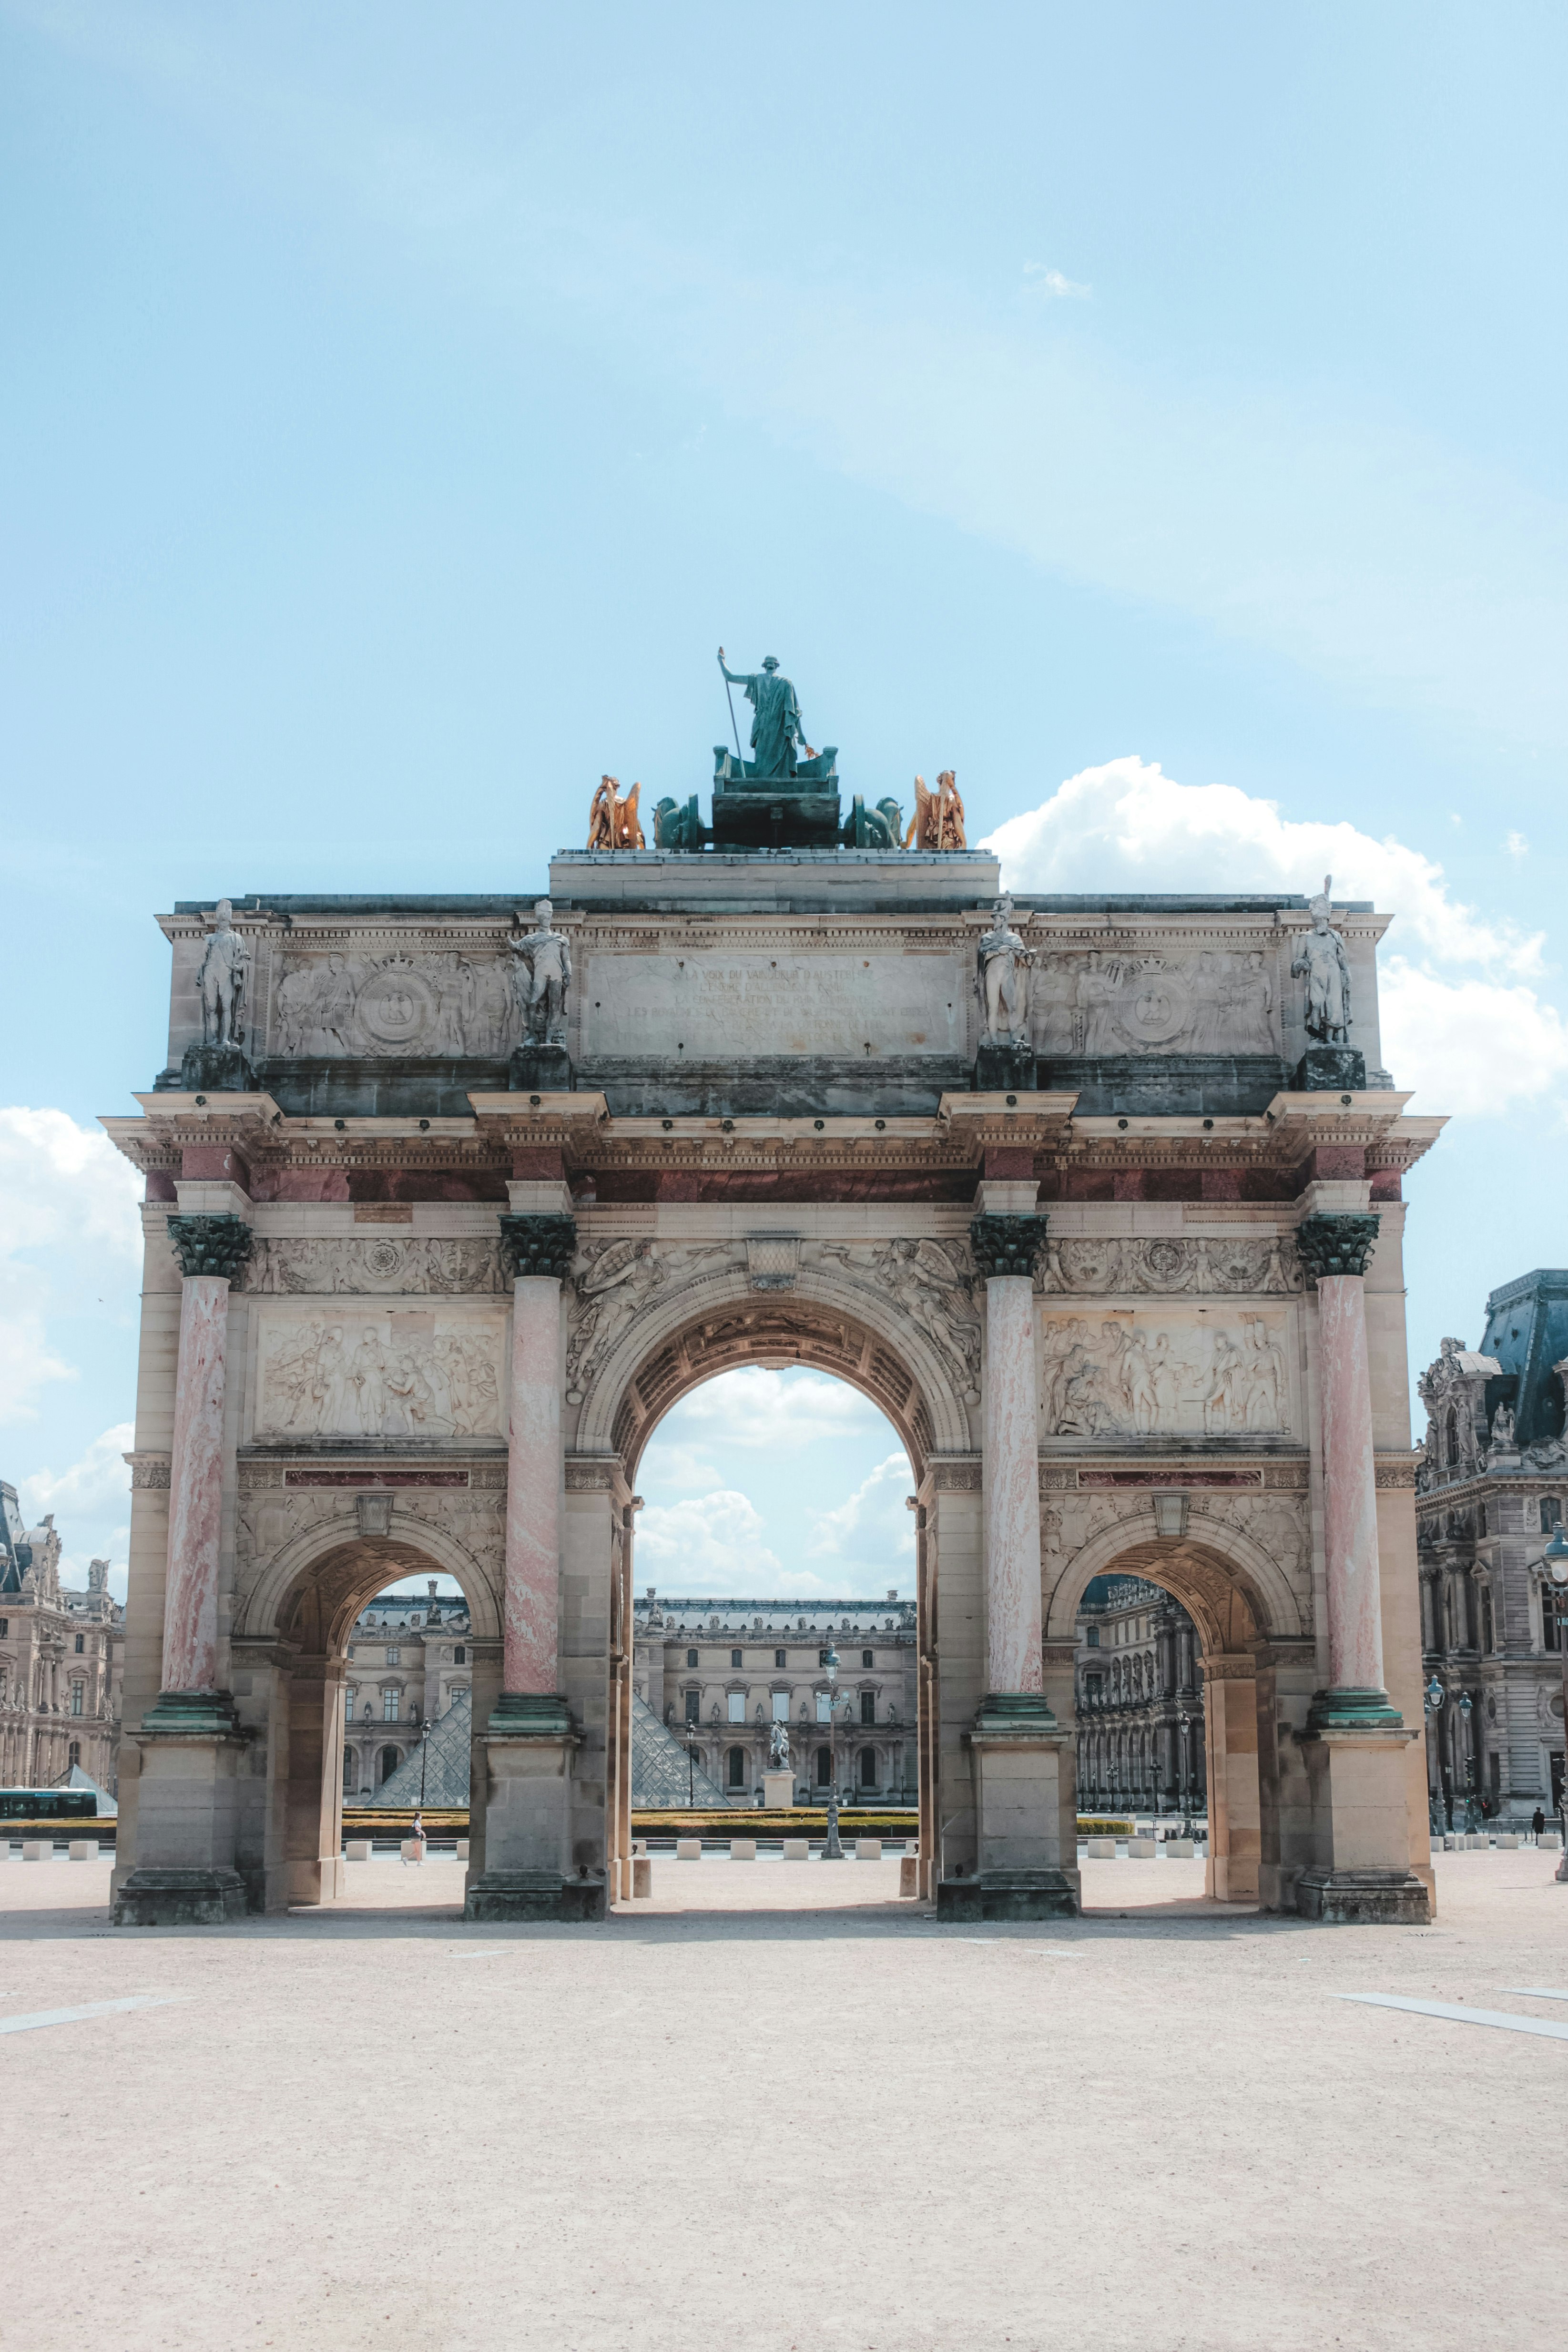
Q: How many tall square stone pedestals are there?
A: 4